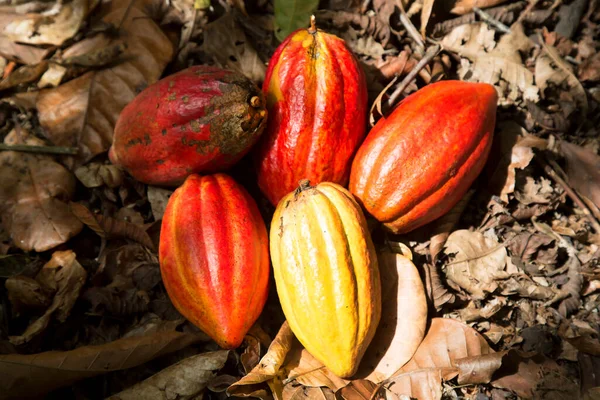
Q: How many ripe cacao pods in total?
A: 5